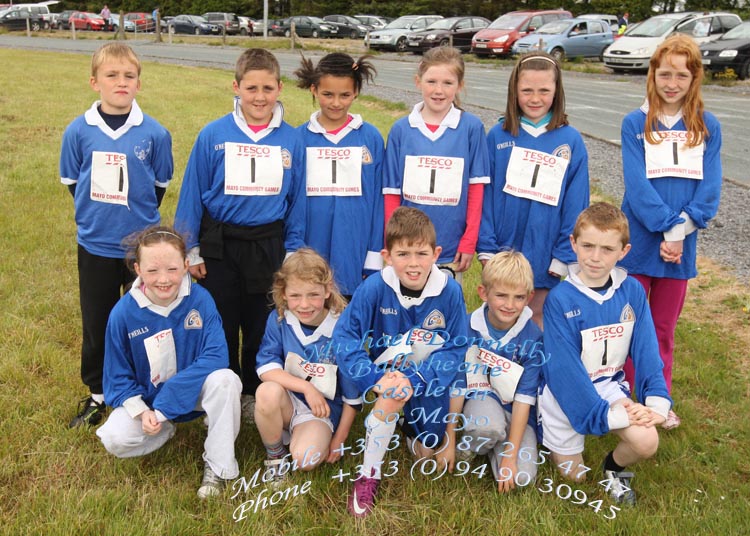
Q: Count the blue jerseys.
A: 11